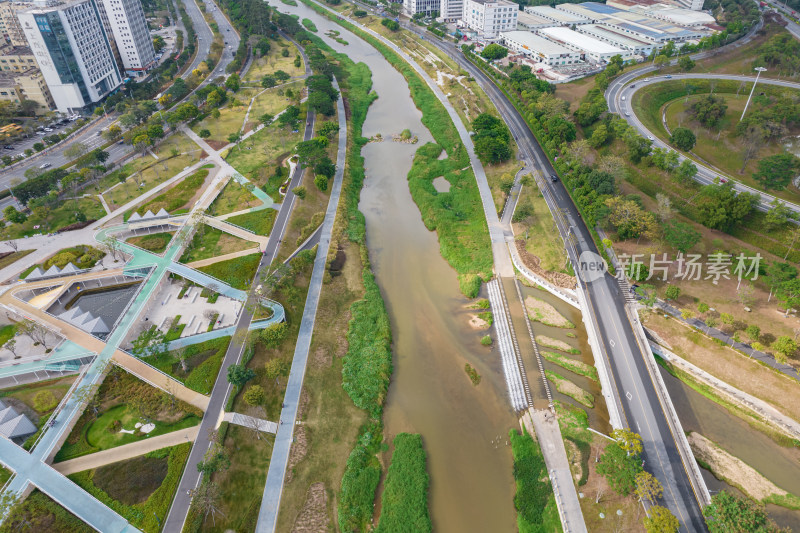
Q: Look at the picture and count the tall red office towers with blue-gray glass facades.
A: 0